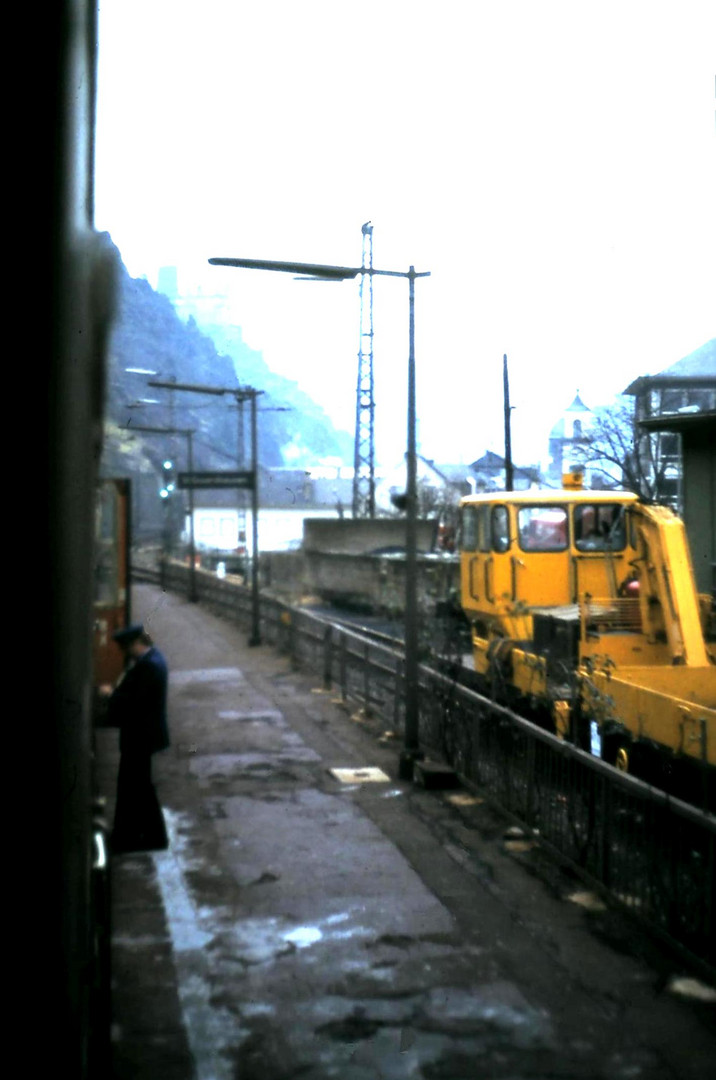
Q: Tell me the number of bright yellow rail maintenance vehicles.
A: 1